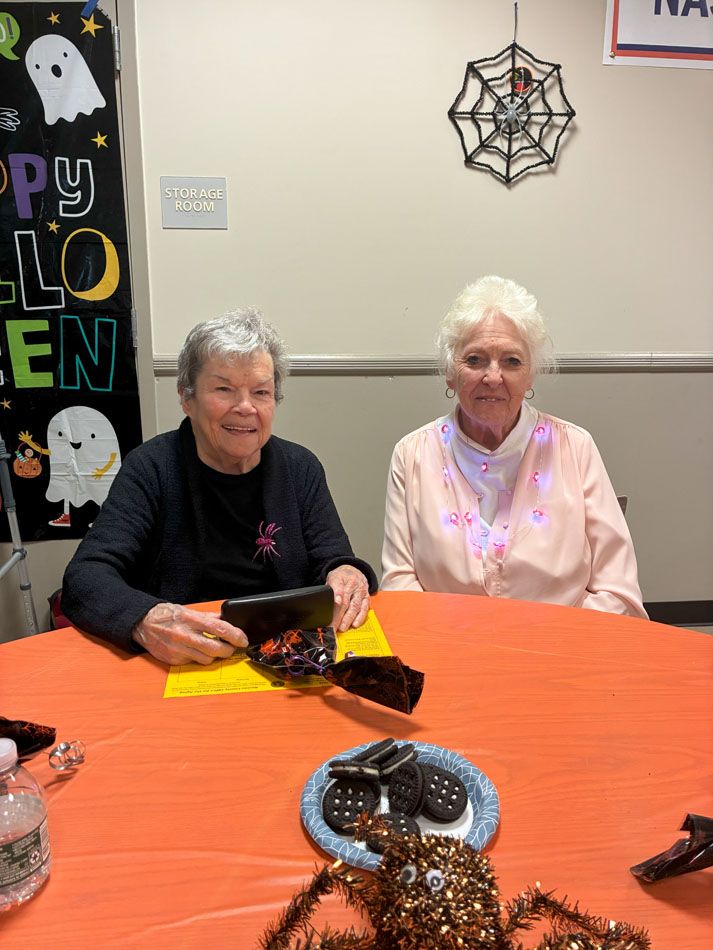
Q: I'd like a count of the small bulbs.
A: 10